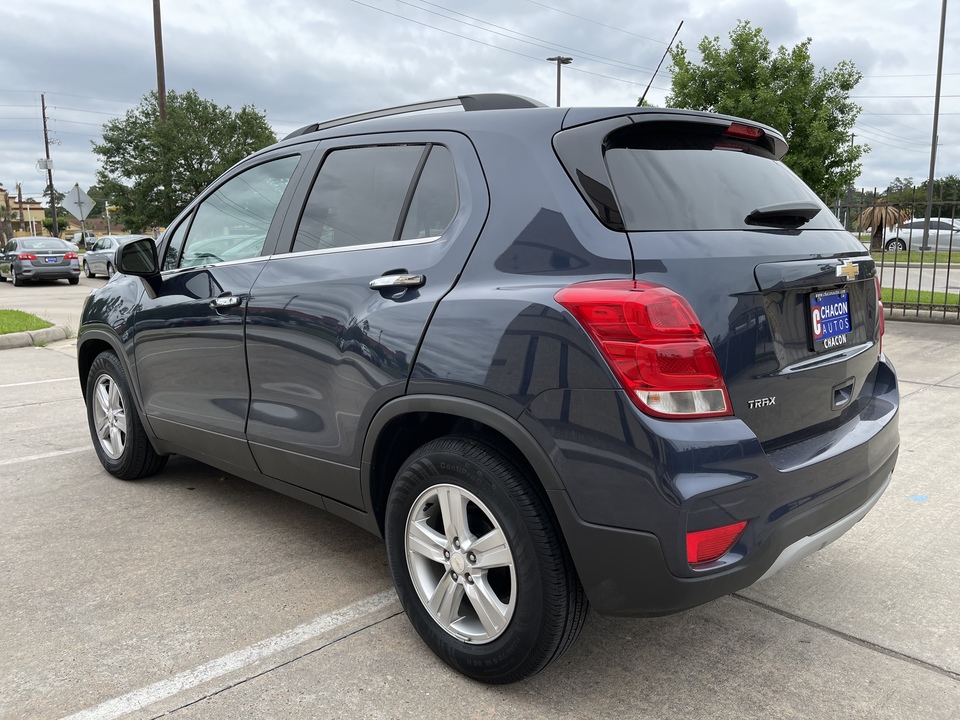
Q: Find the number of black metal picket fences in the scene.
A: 1